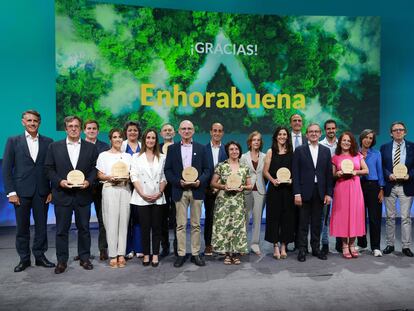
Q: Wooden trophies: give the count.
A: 8